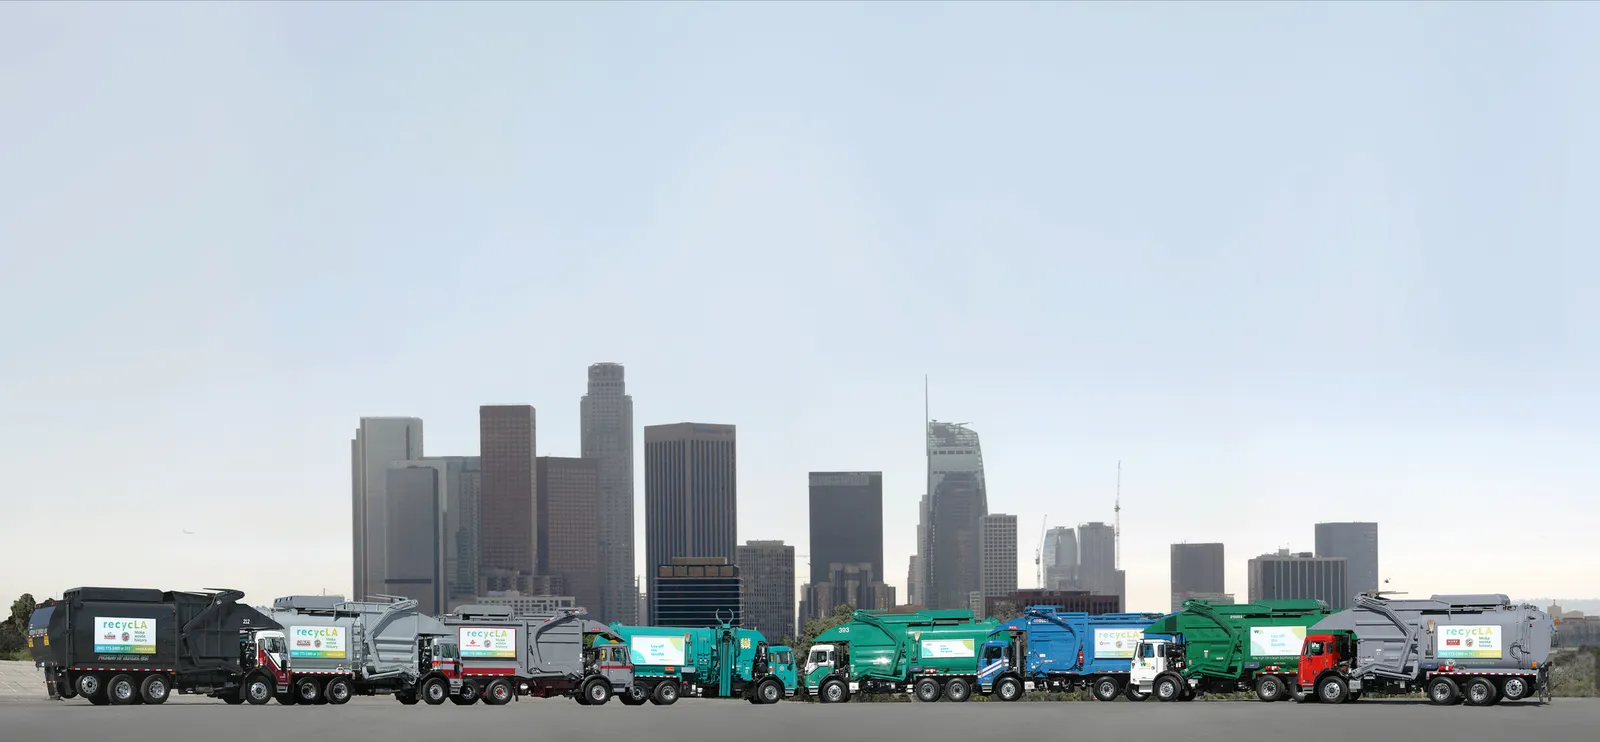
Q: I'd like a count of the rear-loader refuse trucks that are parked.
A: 0